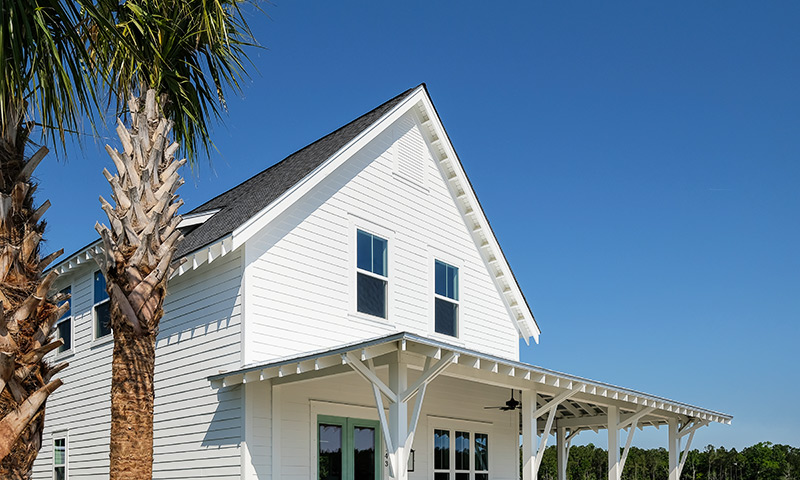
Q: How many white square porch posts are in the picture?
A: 5